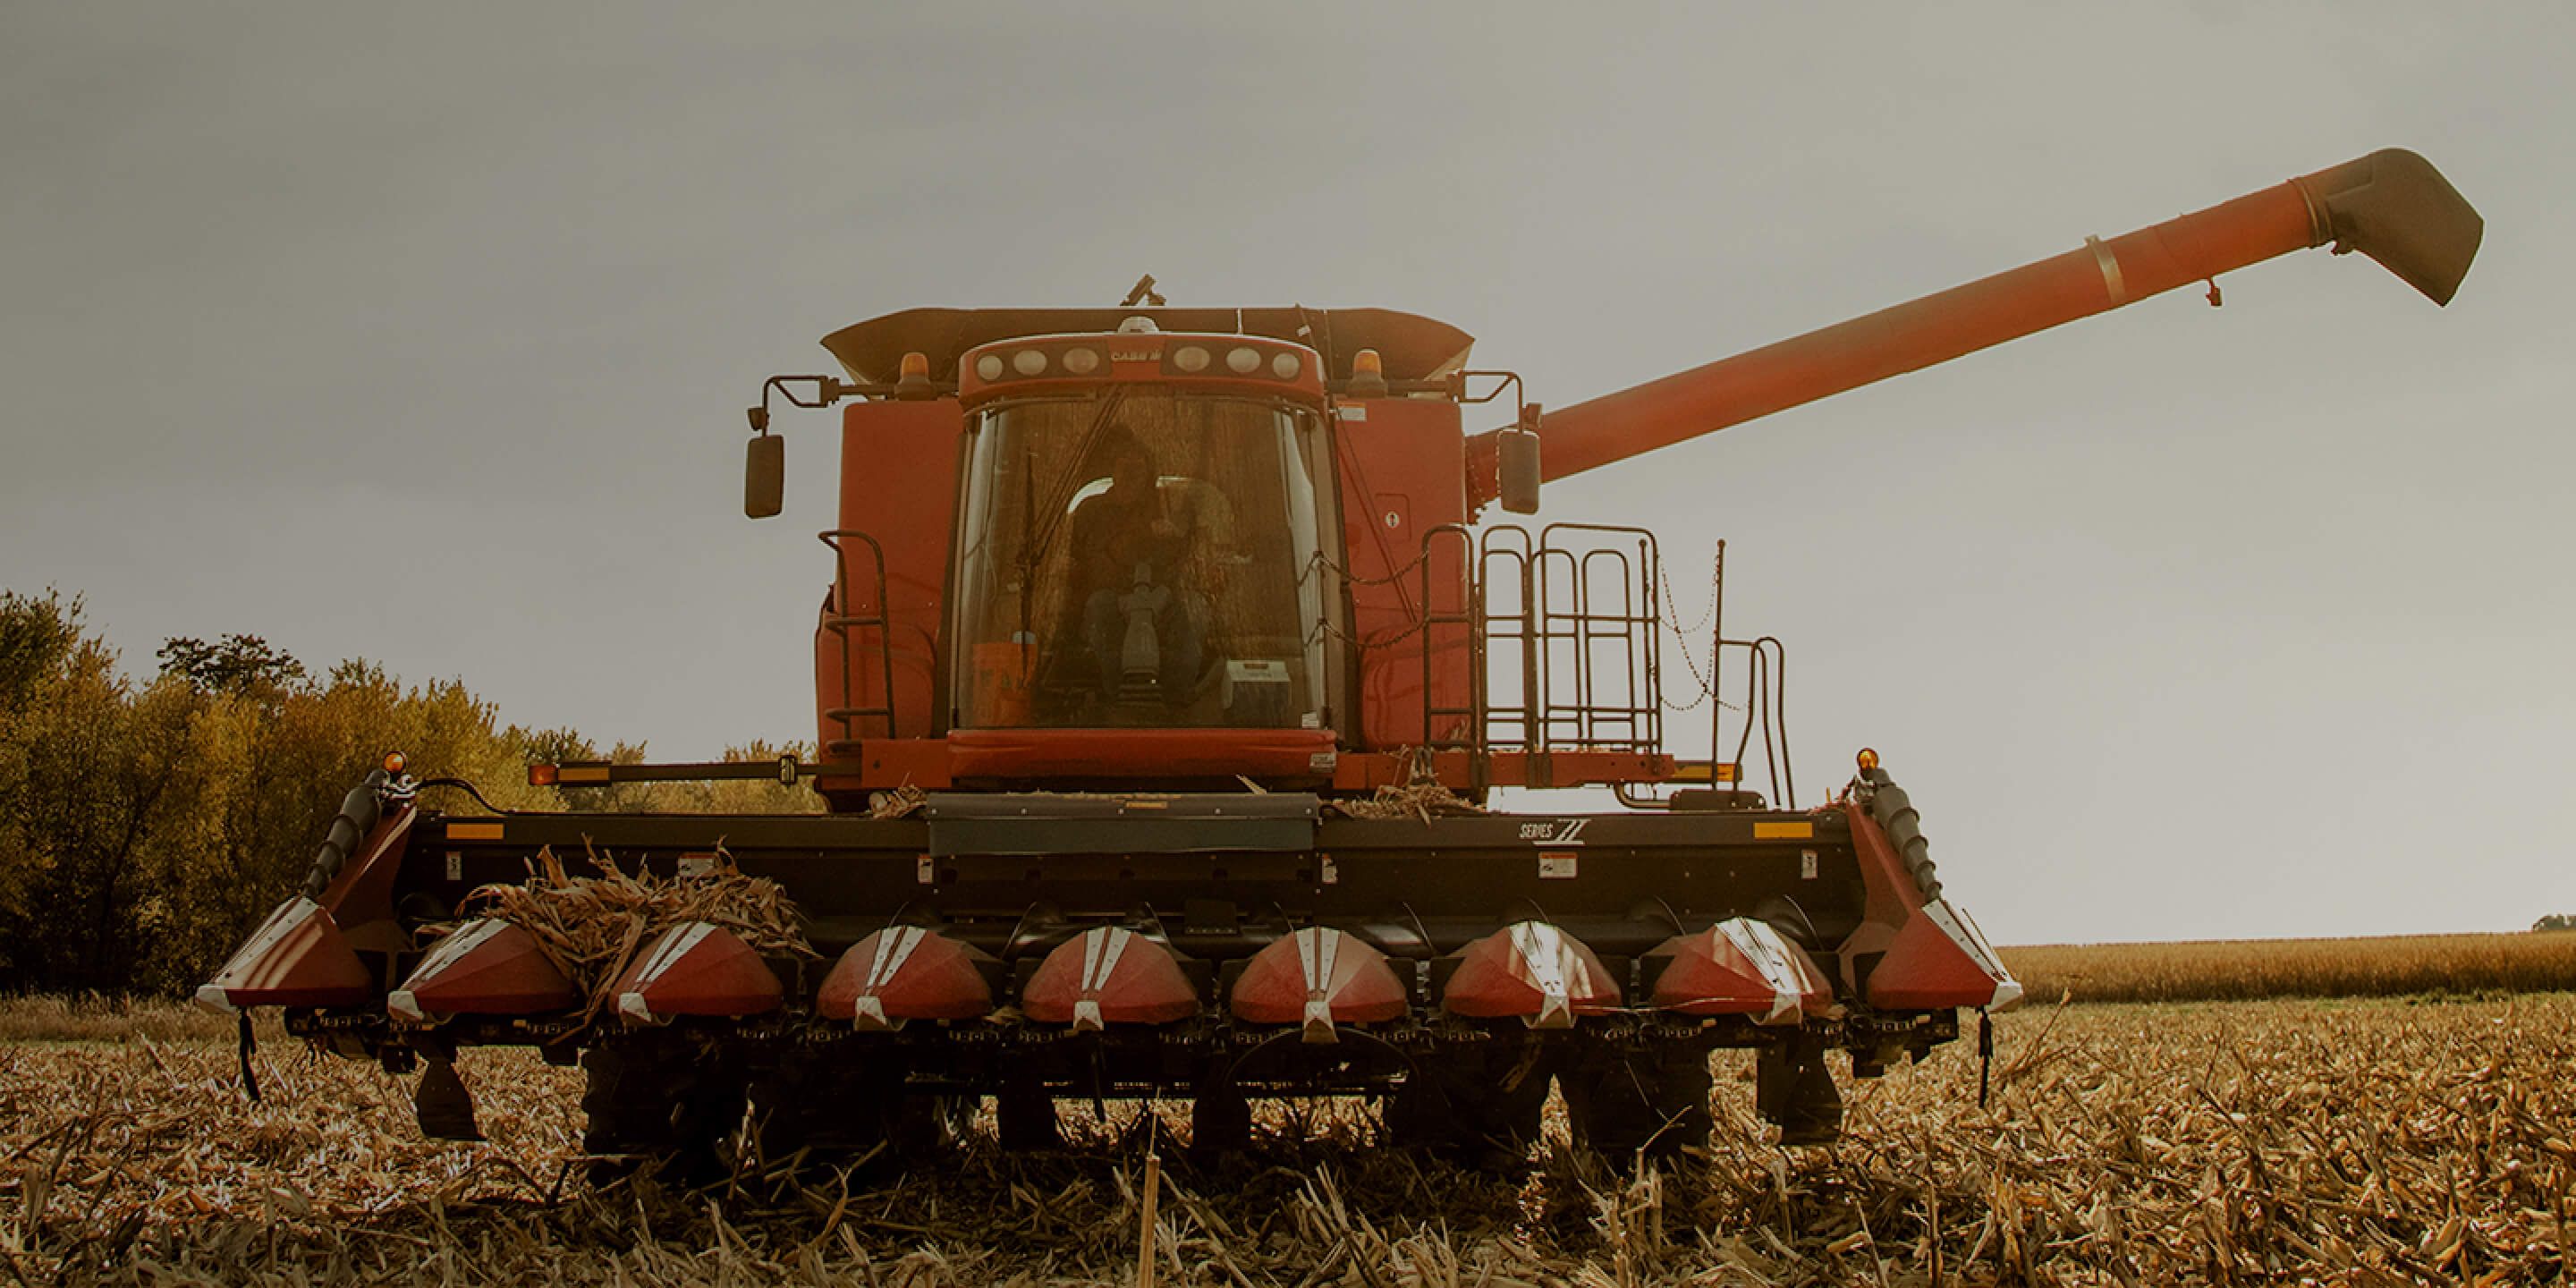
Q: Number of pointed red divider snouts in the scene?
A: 9